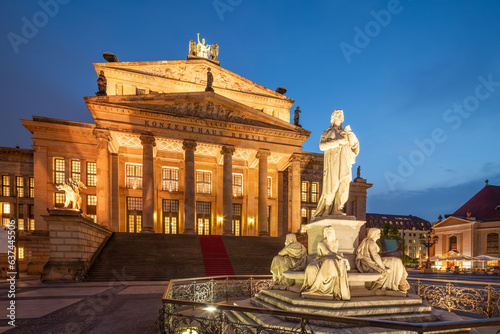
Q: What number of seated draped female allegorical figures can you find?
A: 3